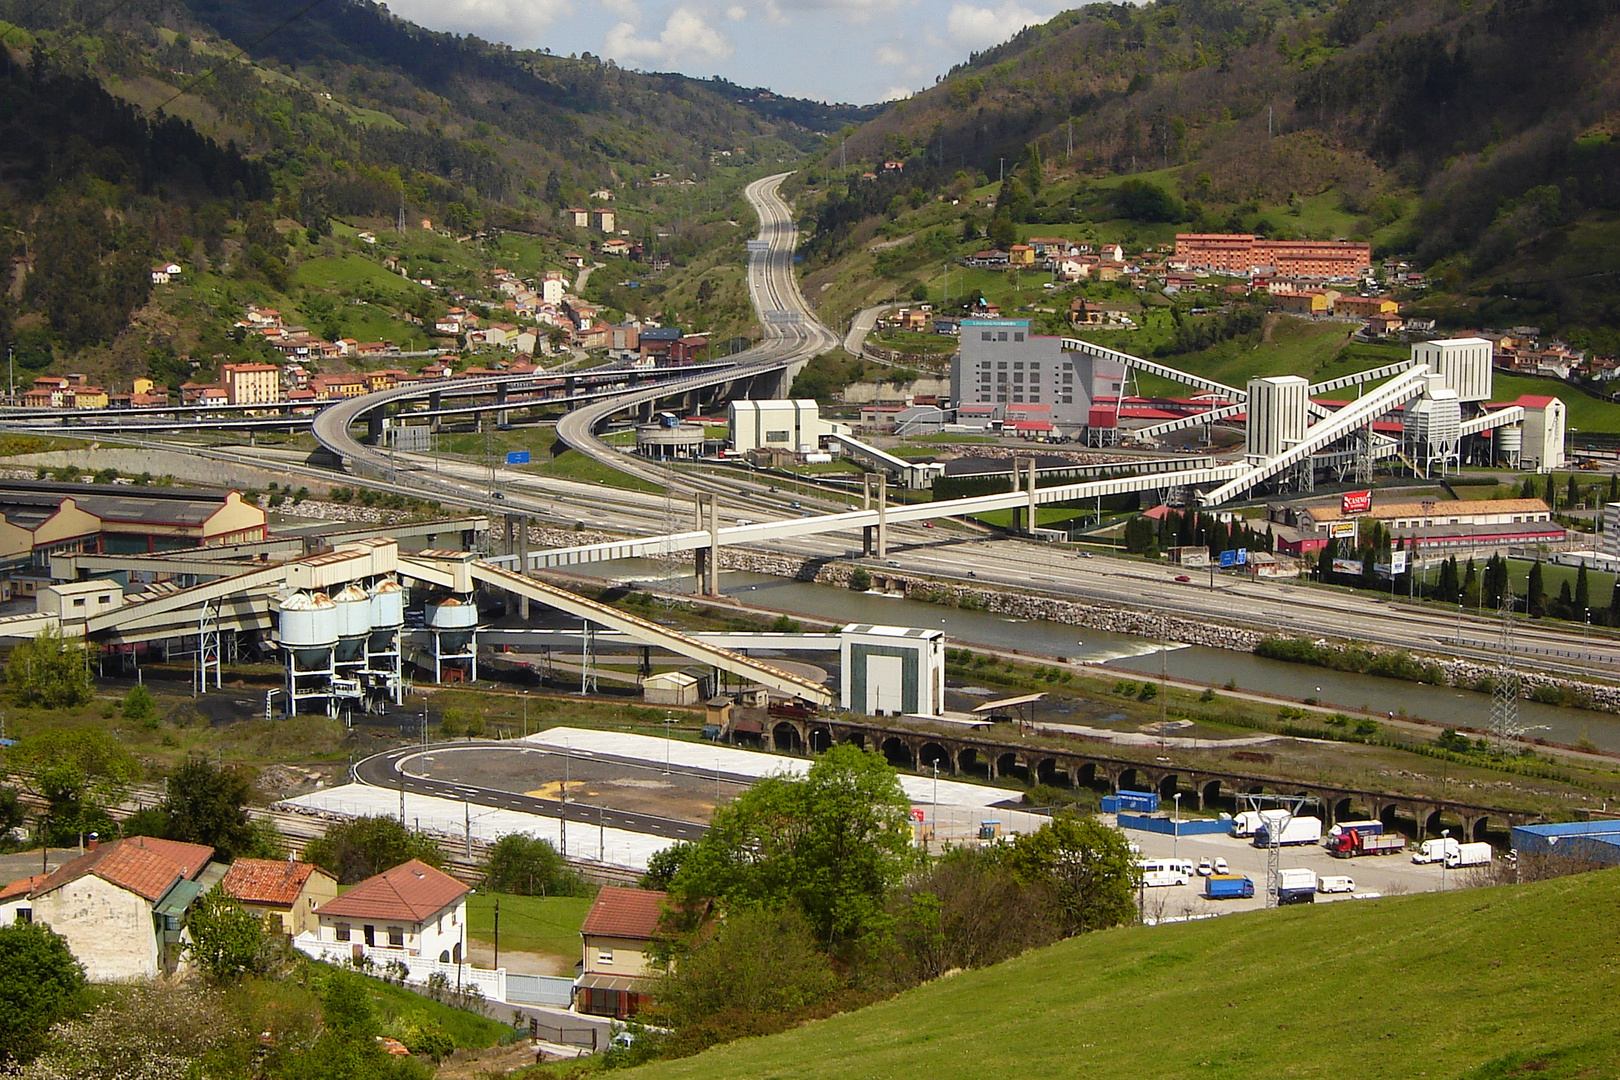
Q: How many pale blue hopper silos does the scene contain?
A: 4